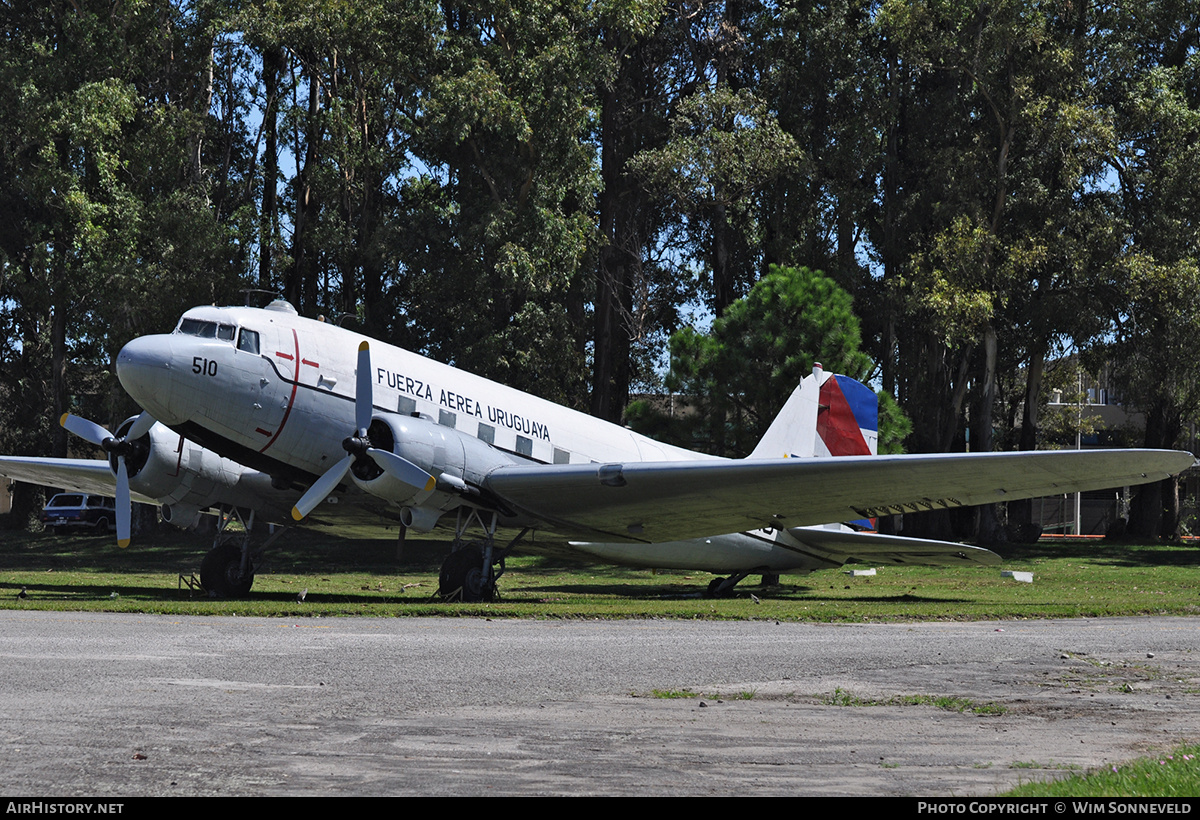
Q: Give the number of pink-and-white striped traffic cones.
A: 0